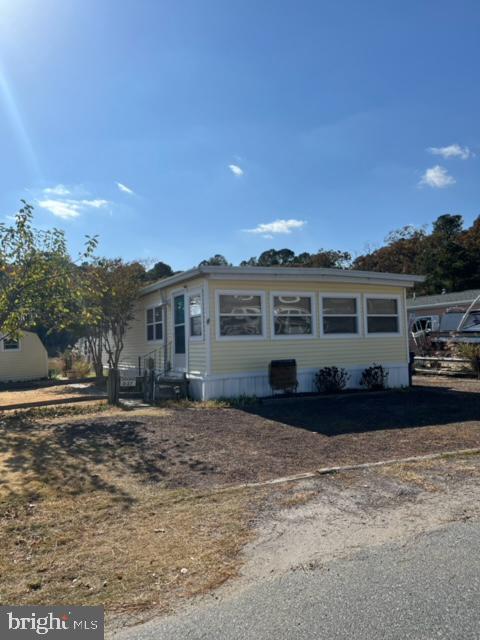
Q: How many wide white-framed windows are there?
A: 4